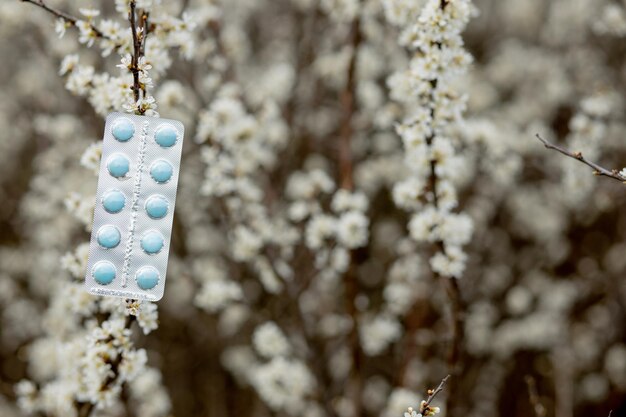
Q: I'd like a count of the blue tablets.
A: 10